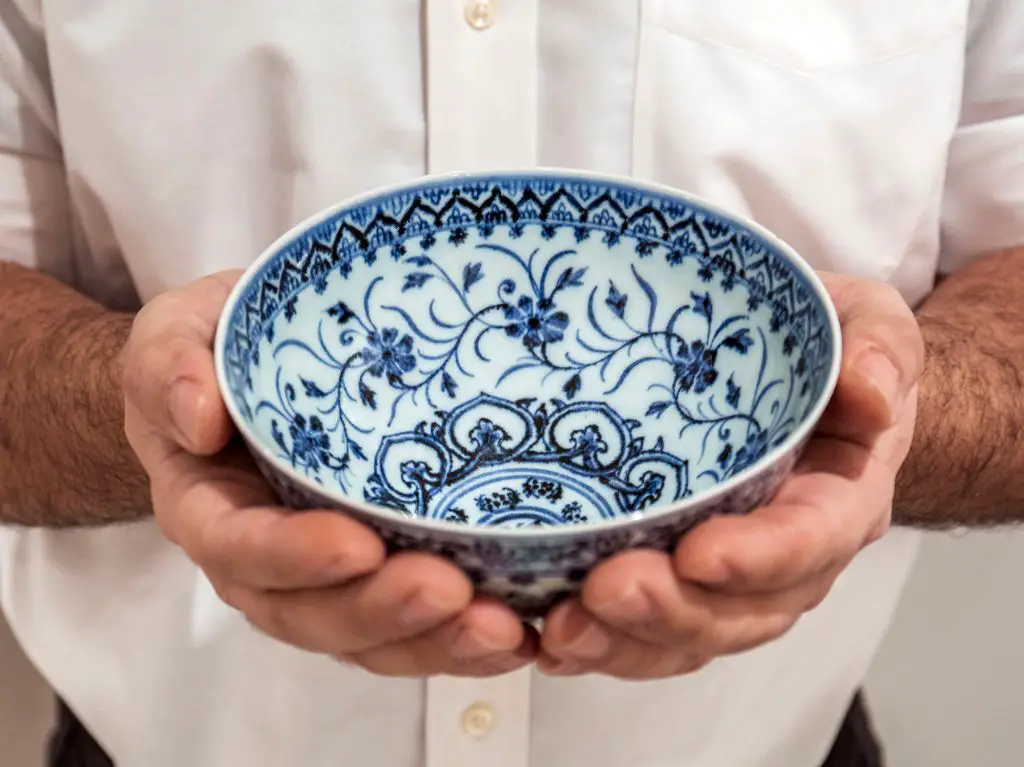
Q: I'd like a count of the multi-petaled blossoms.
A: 5